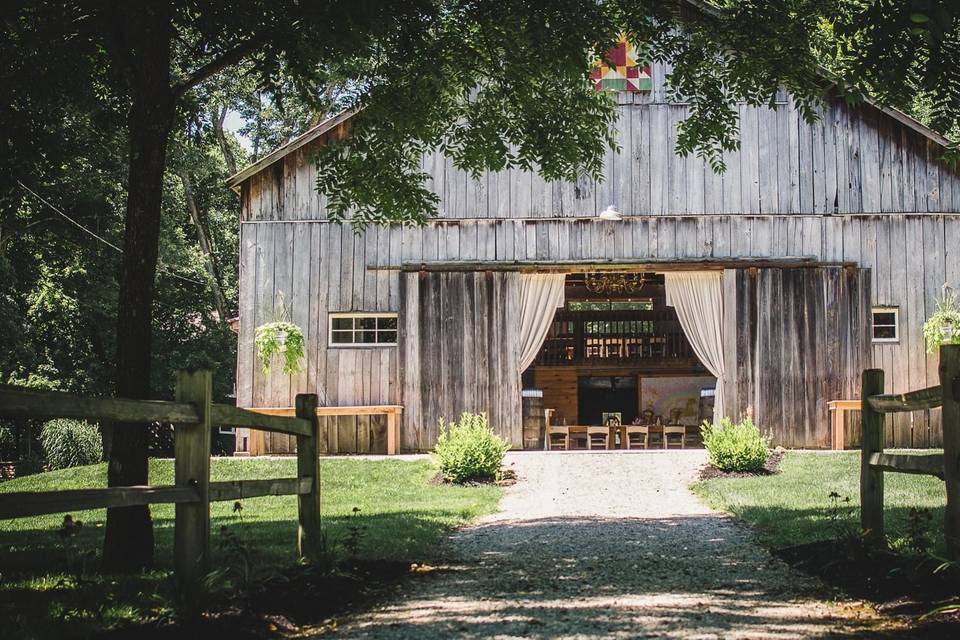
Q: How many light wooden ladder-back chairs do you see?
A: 4